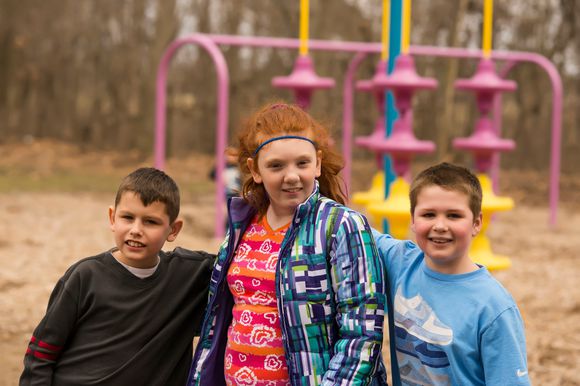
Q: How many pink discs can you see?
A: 7